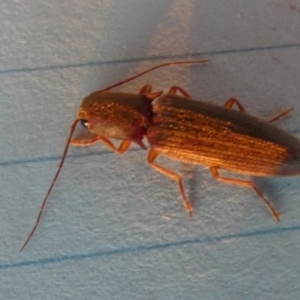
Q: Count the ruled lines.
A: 3